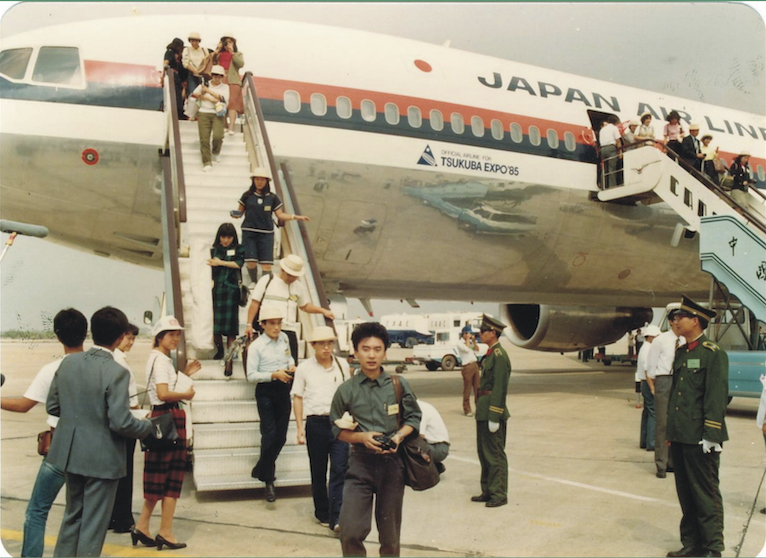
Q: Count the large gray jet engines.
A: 1